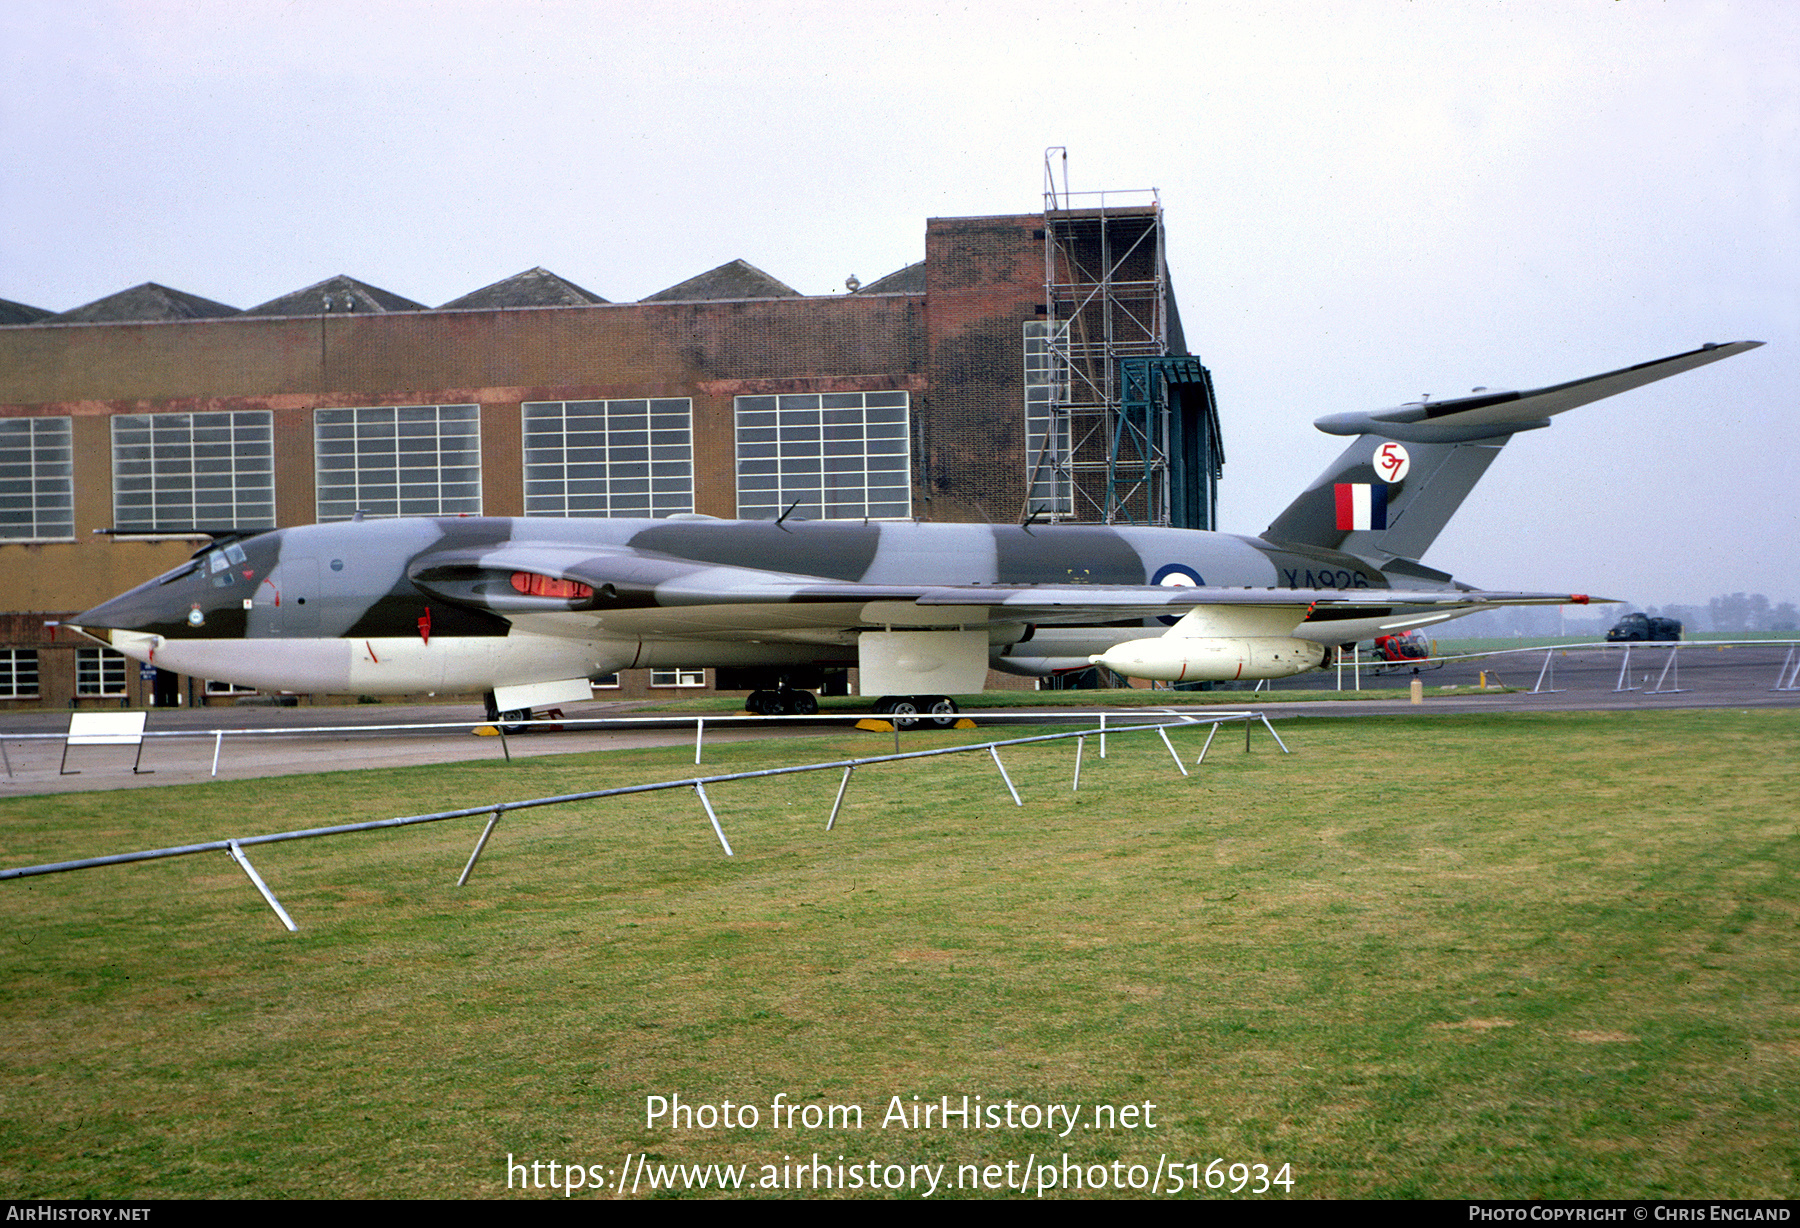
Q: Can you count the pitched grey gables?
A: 6